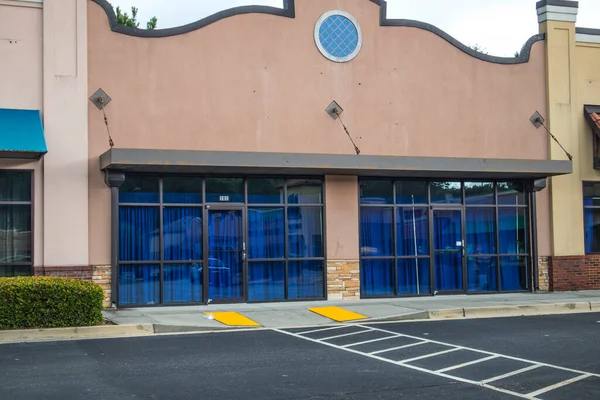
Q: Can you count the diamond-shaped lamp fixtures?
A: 3